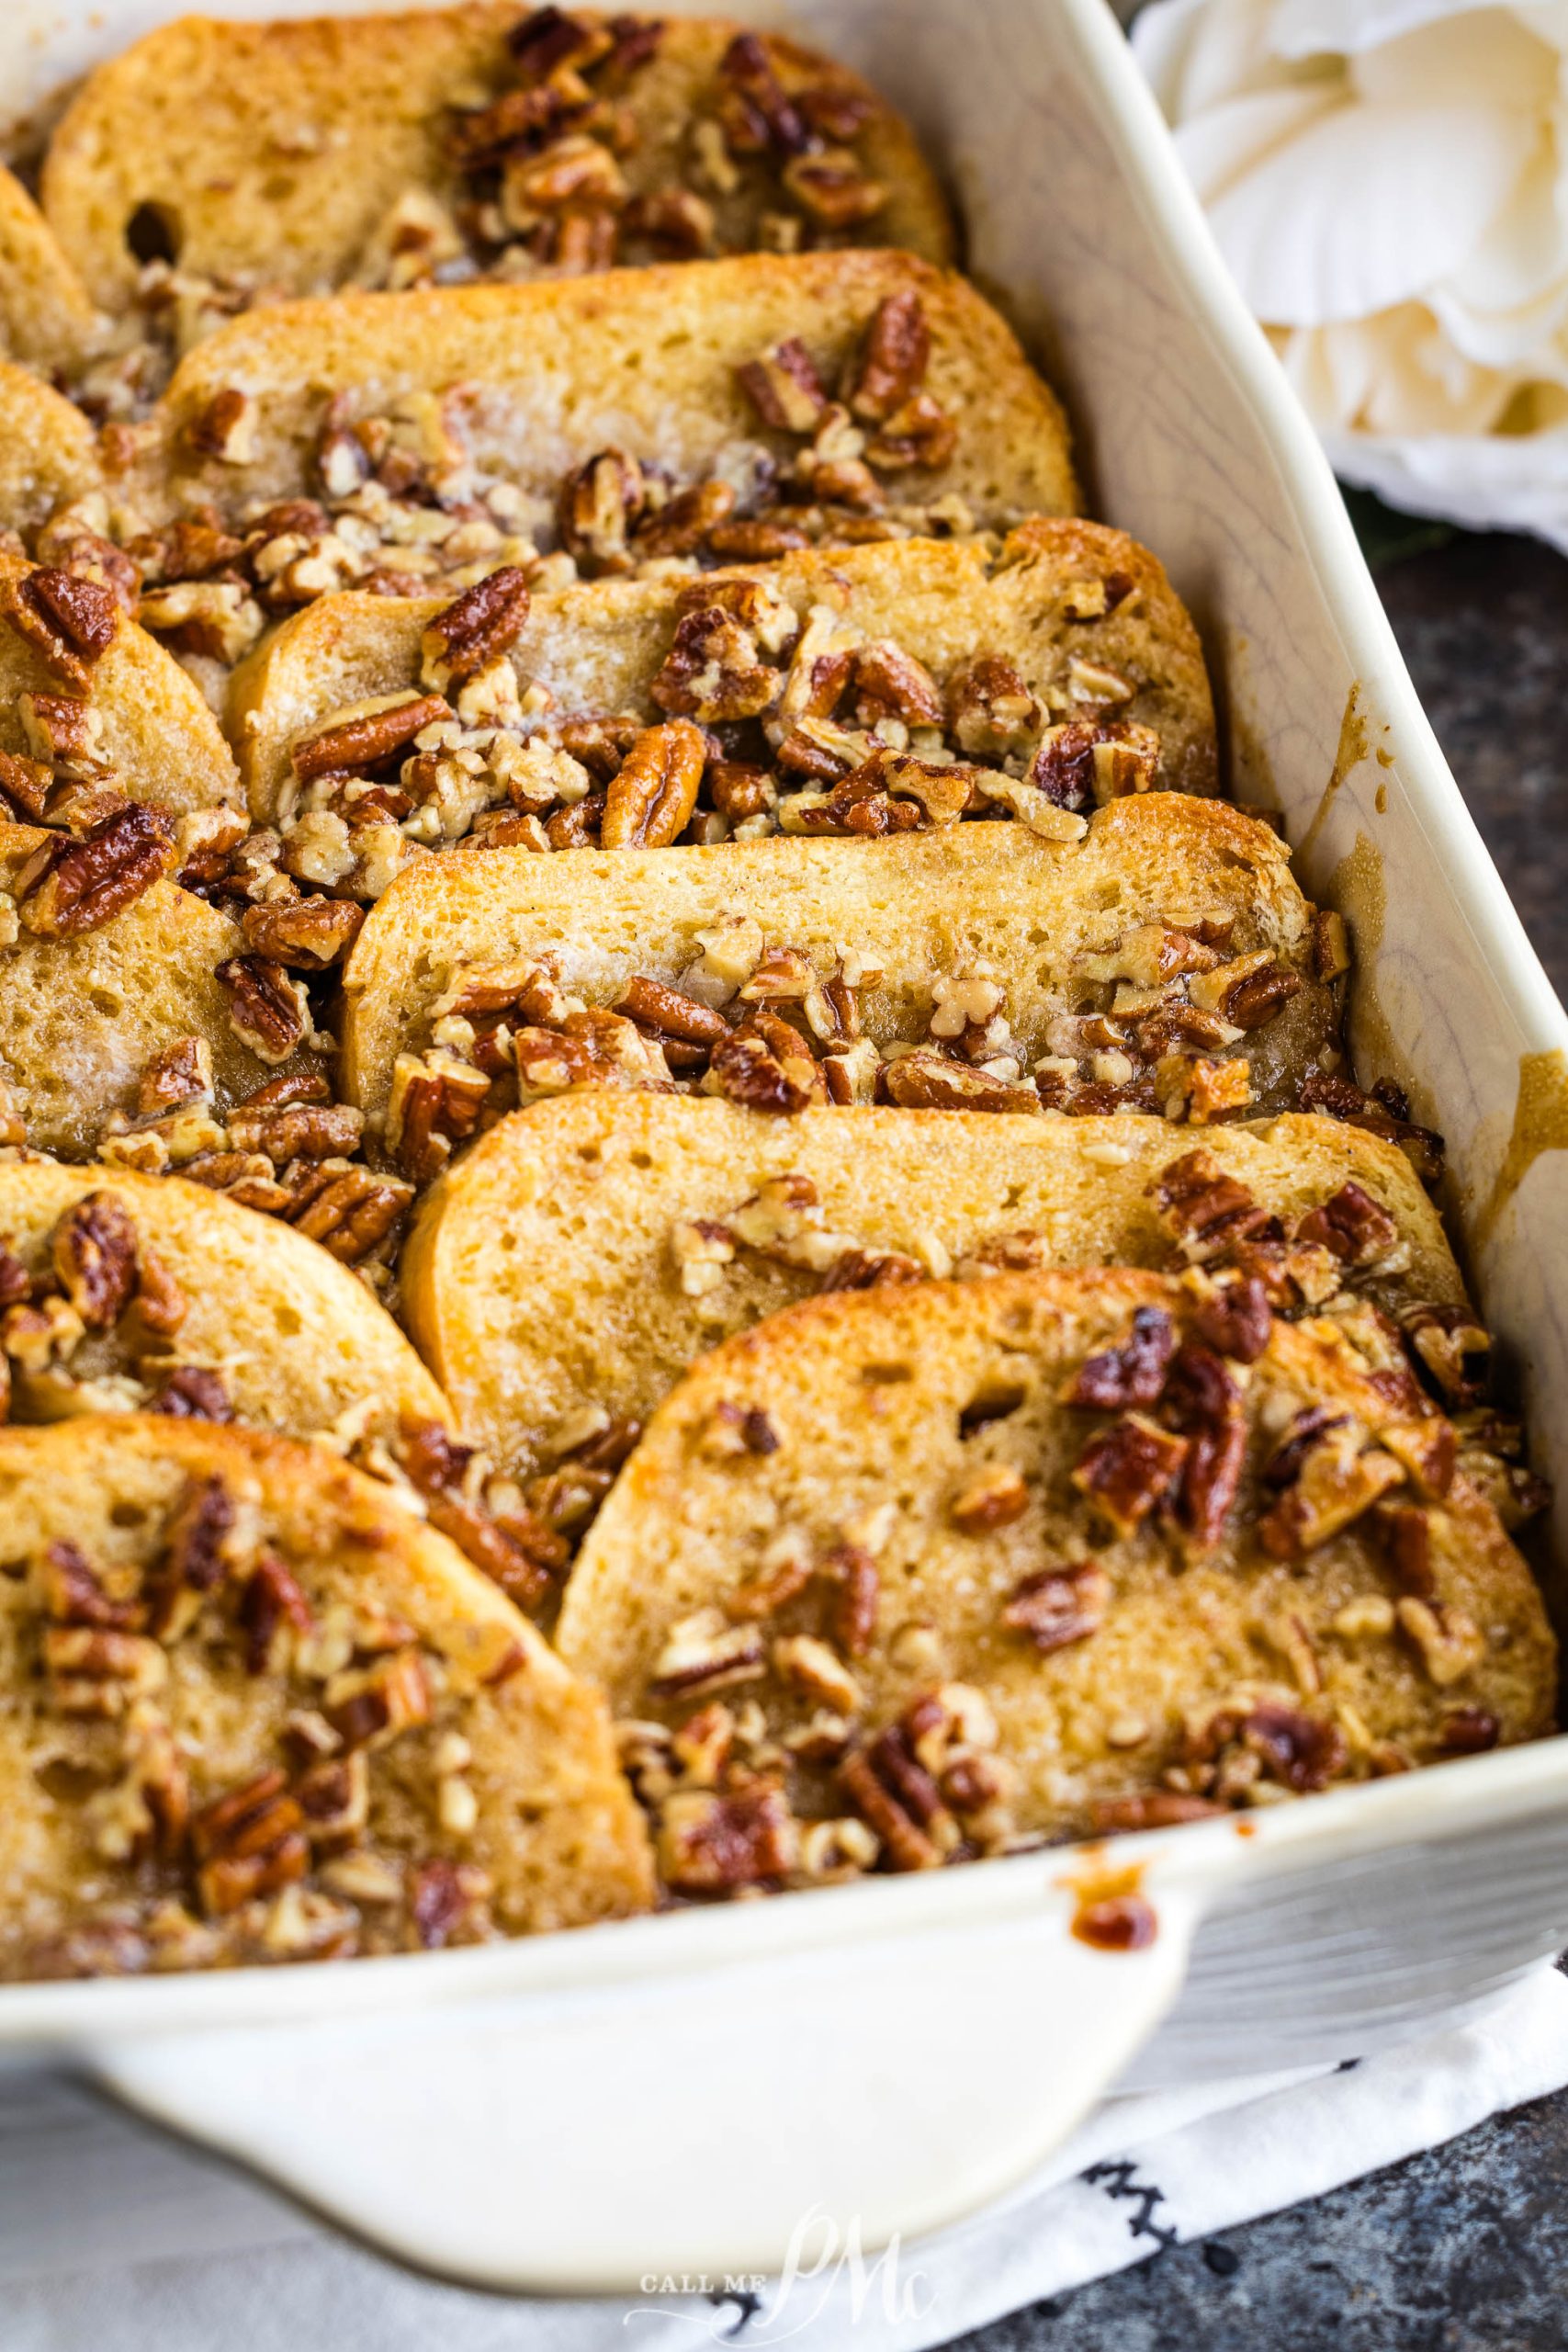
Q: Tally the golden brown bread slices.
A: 12